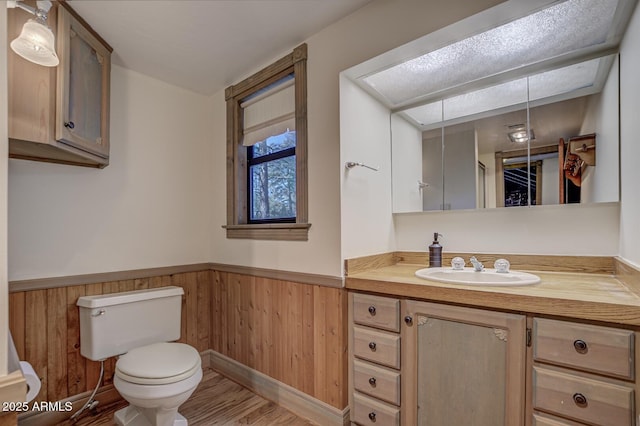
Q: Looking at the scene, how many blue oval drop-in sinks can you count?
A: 0